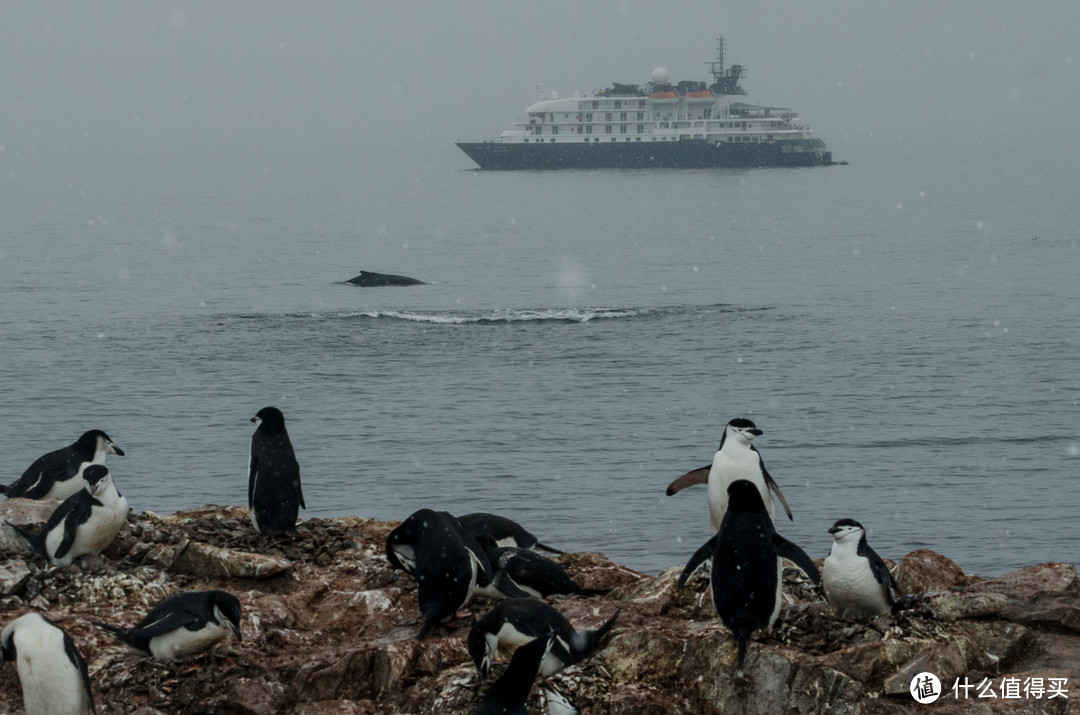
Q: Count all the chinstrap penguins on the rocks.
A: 14